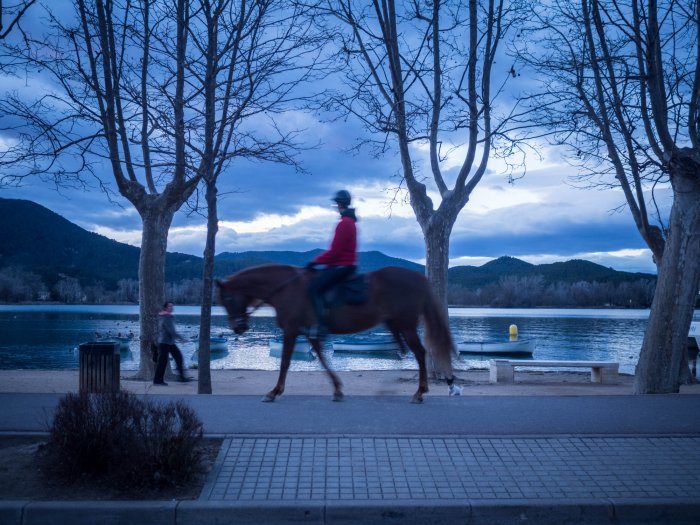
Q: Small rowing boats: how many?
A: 5